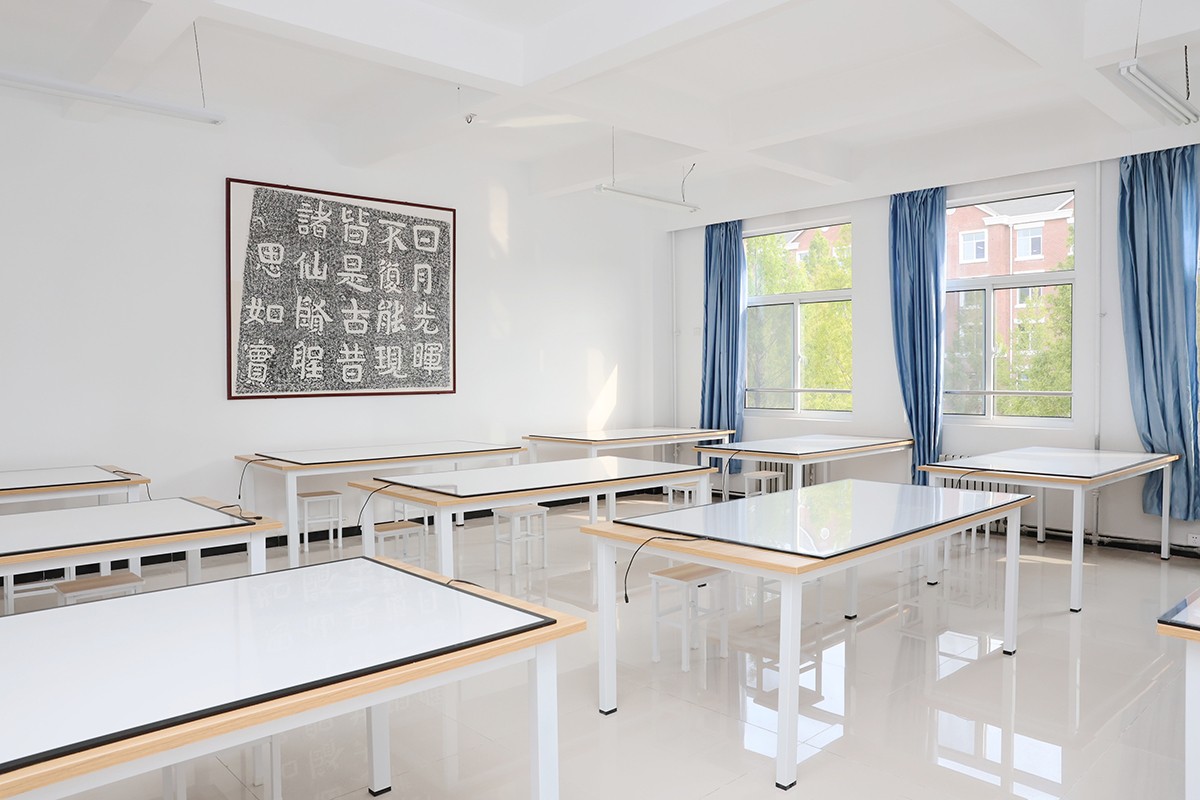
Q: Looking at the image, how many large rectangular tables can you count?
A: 10